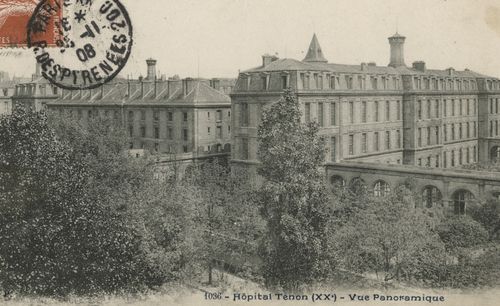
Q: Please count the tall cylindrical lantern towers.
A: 2